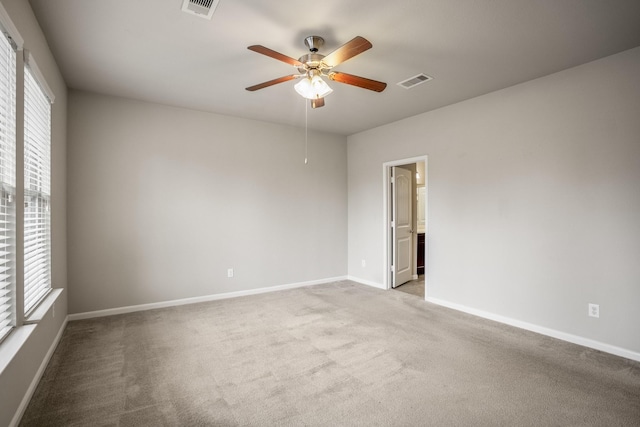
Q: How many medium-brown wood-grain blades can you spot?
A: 5